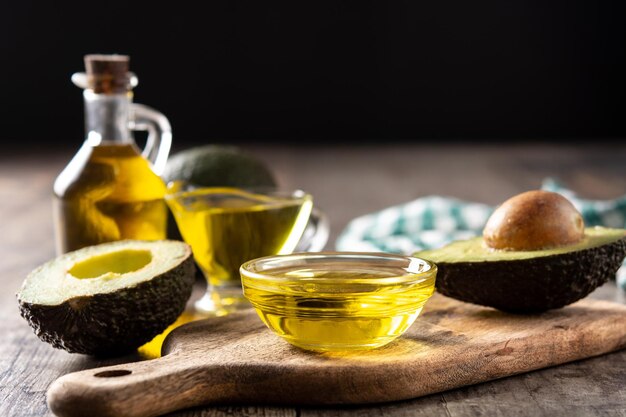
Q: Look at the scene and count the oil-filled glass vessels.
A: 3